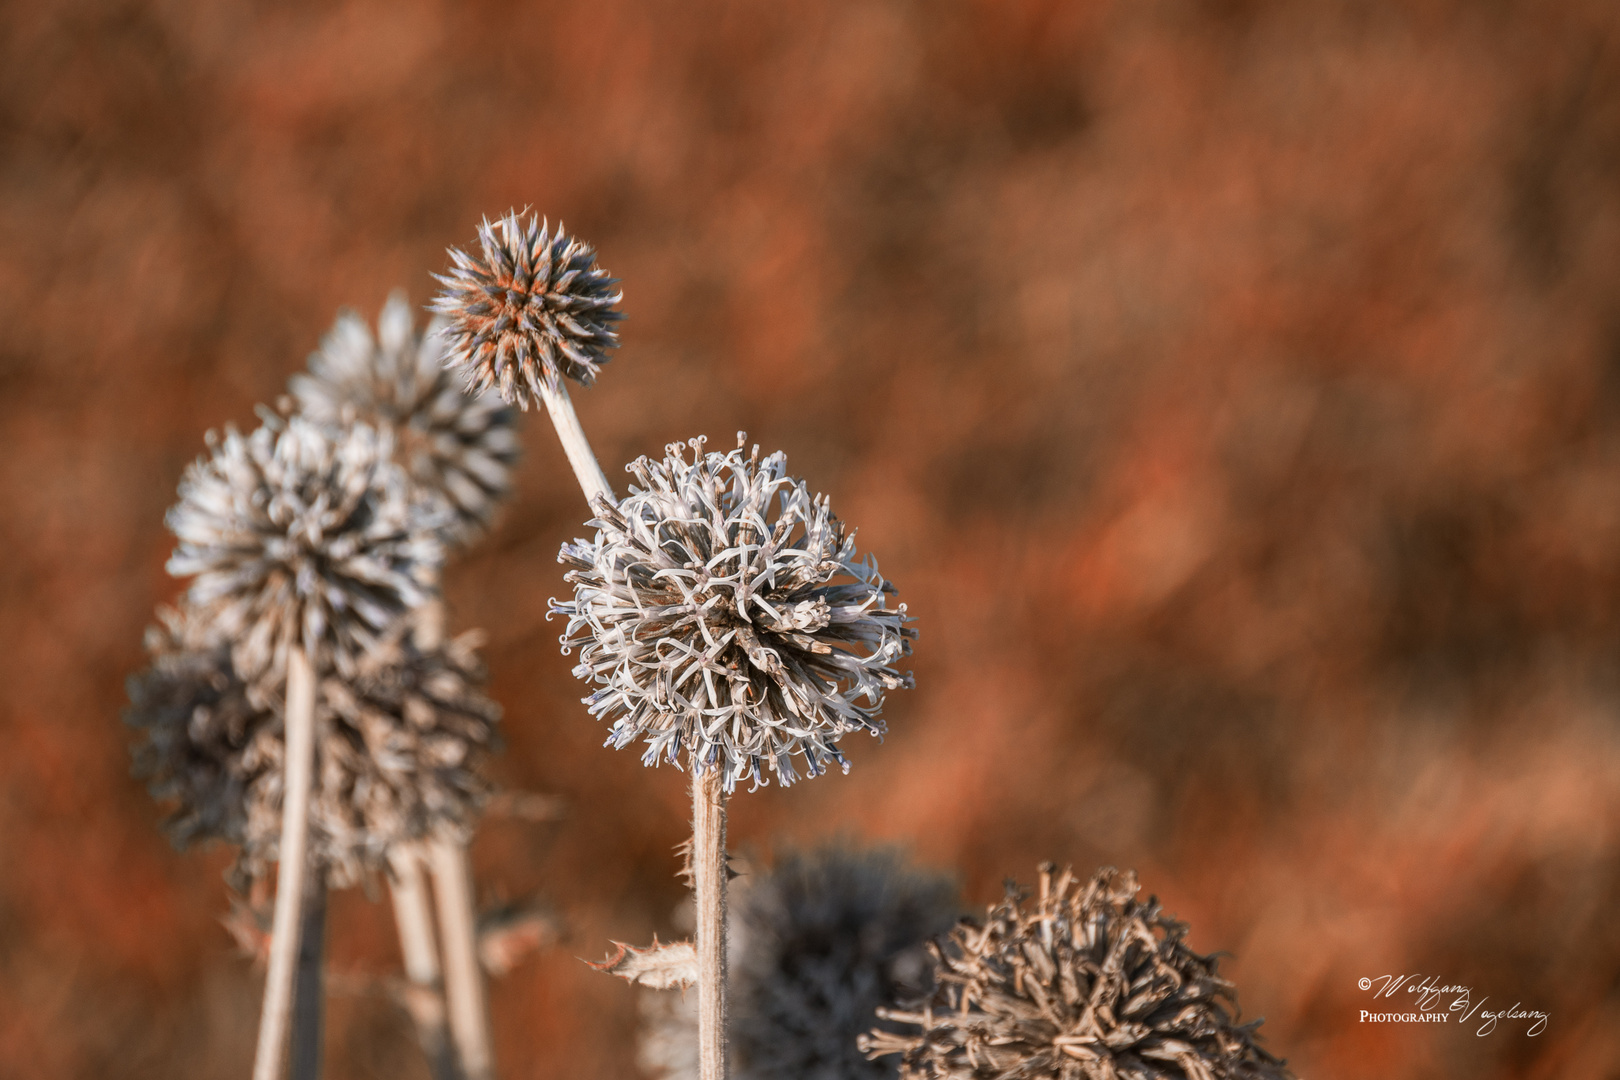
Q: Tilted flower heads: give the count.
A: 1